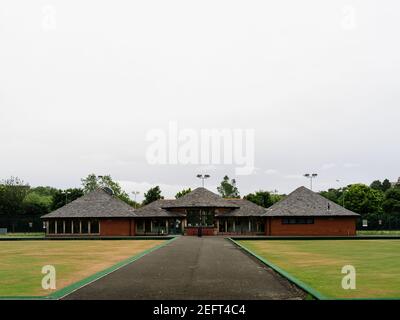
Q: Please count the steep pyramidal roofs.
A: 3